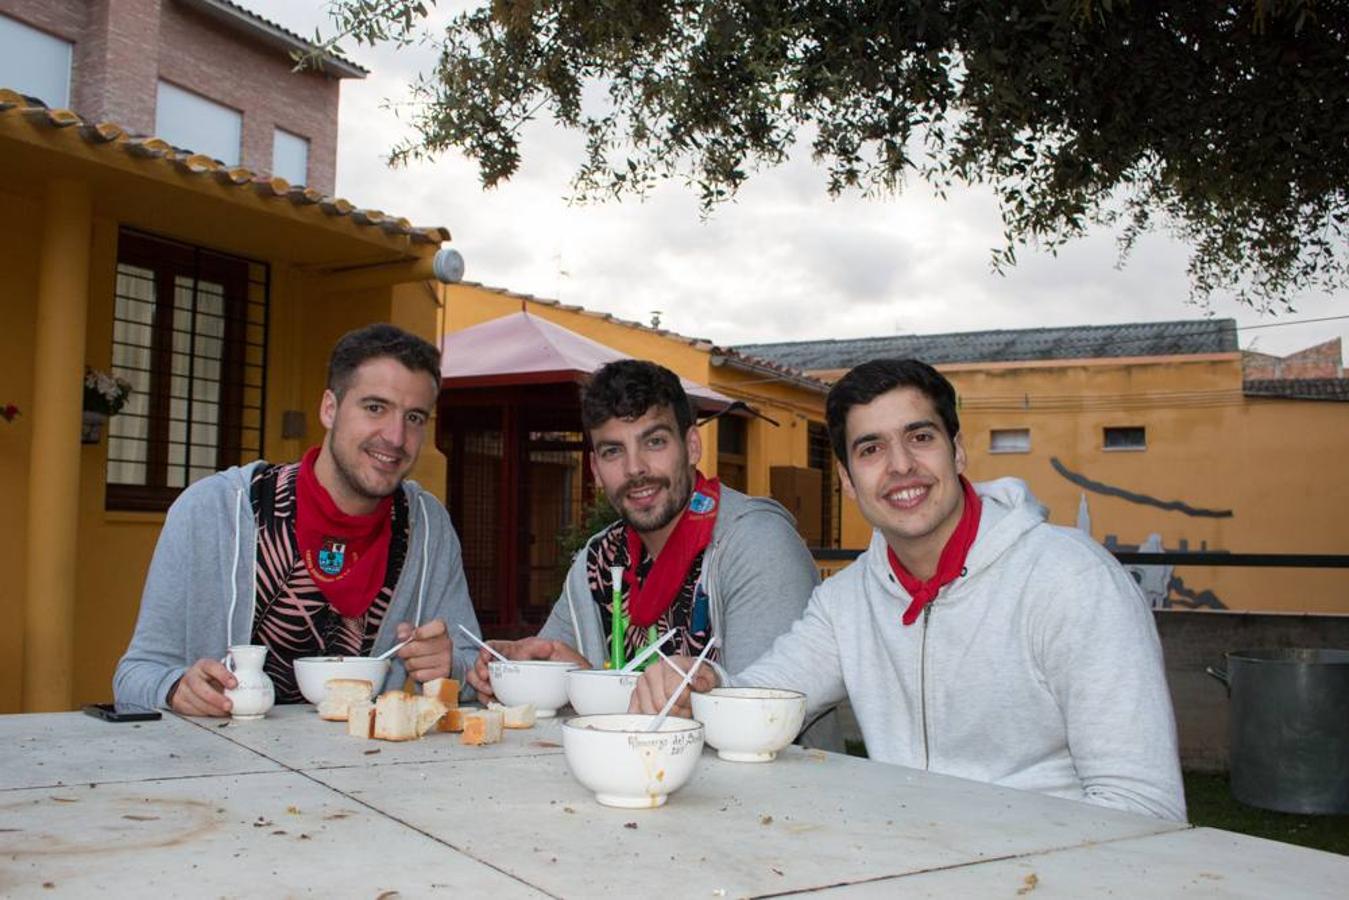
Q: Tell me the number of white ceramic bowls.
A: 5